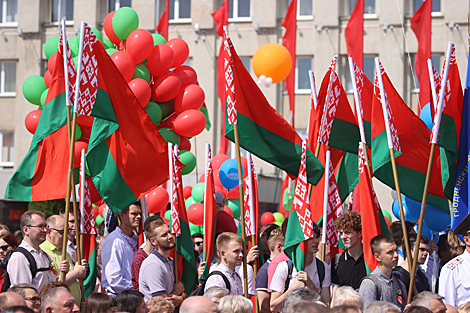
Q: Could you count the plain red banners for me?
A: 5